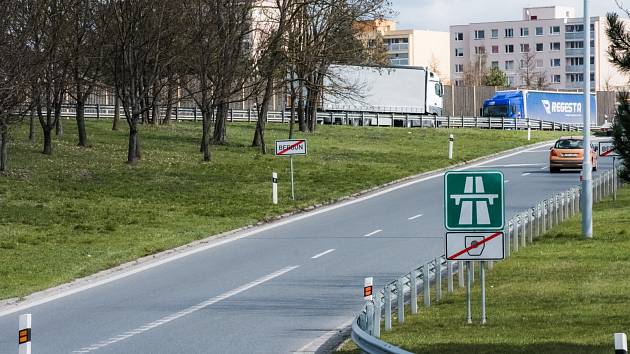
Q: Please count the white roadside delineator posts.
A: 6